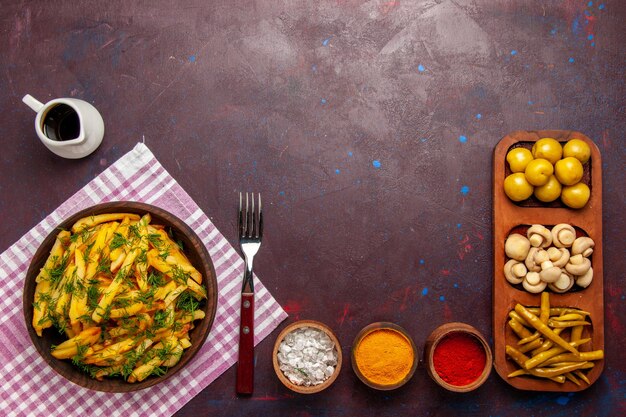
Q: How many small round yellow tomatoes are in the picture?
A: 8